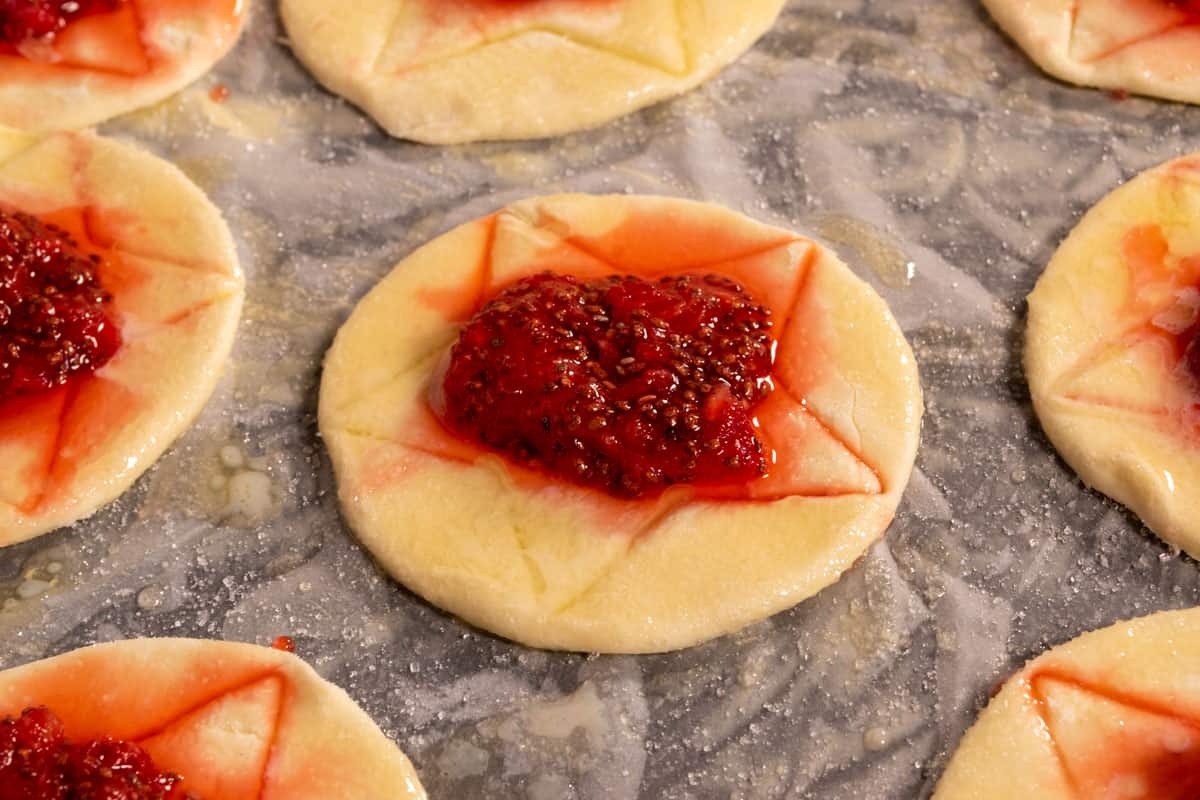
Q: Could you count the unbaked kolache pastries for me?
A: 8